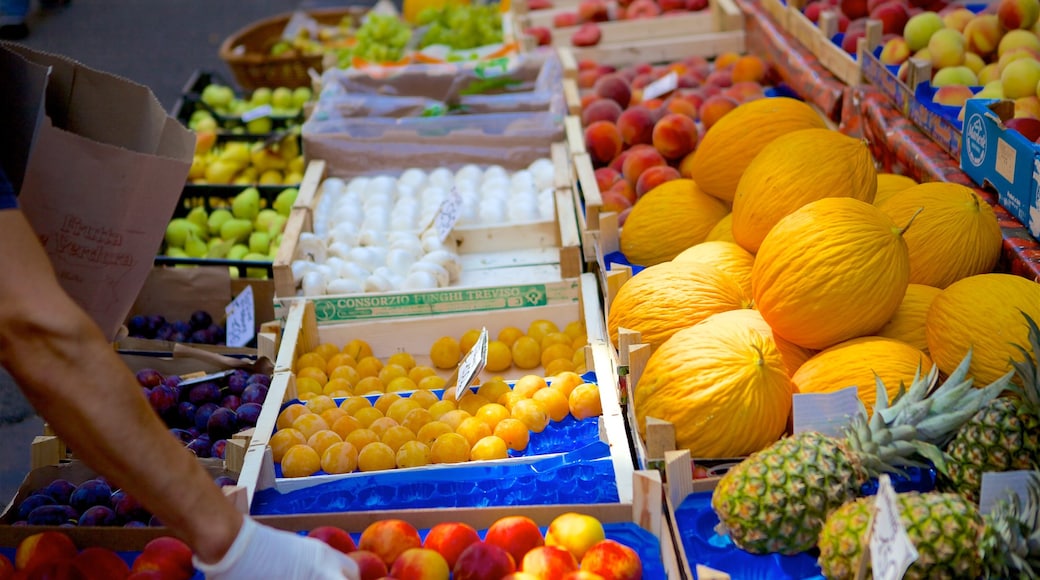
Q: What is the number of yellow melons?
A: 14